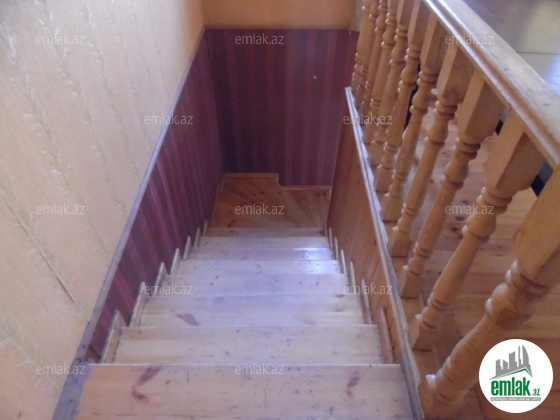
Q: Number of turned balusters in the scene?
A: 11